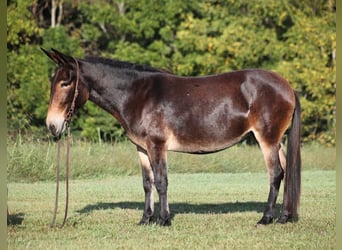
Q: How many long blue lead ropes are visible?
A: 0